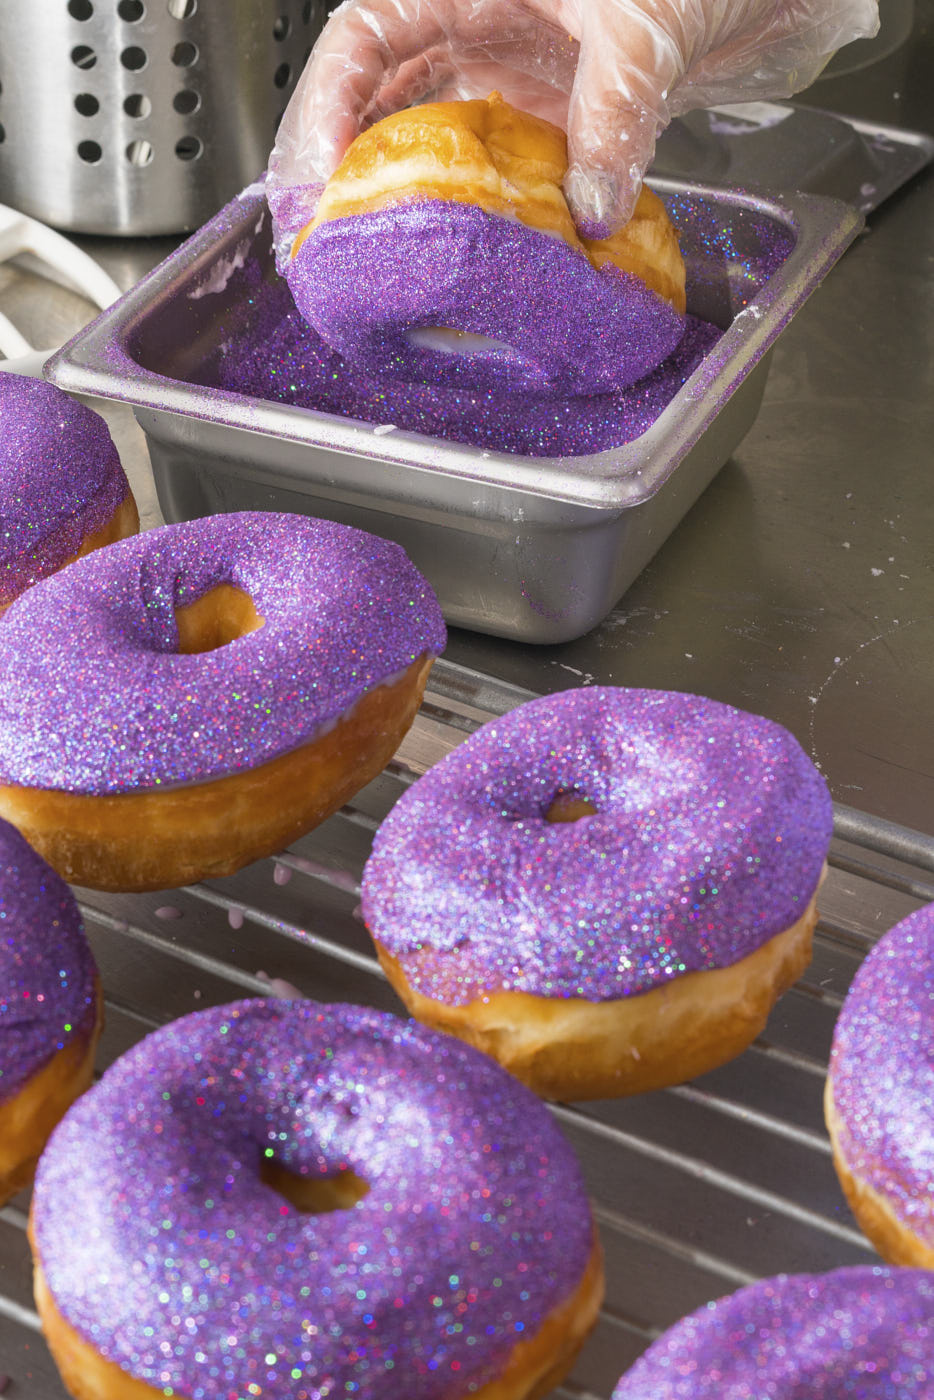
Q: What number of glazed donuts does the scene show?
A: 8